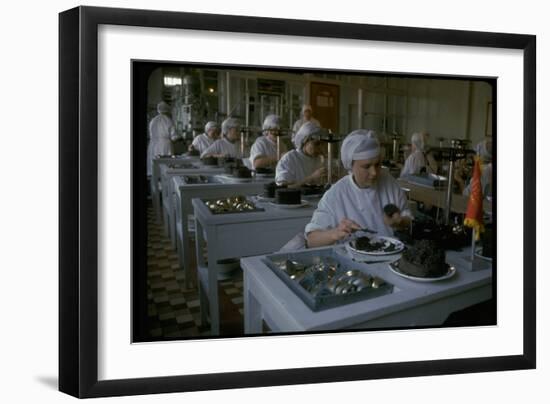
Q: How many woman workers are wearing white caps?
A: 9